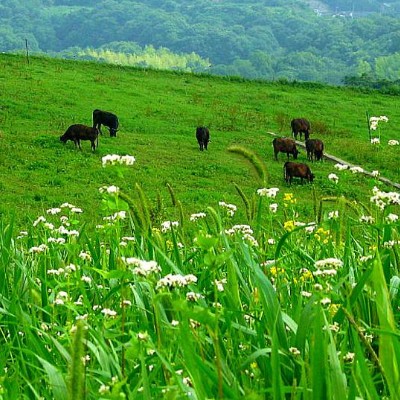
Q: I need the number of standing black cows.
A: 7